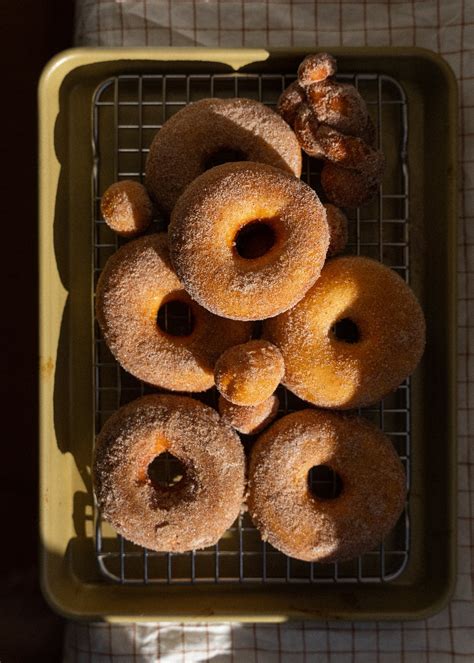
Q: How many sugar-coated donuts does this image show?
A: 6